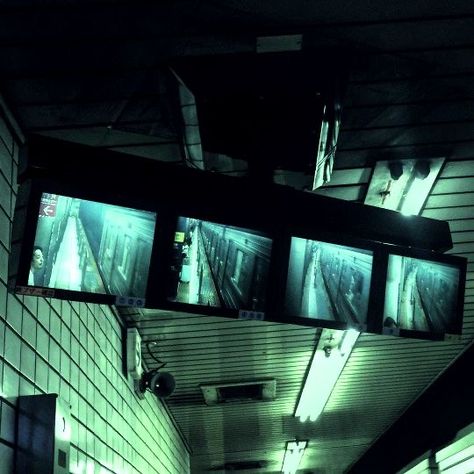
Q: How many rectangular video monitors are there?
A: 4